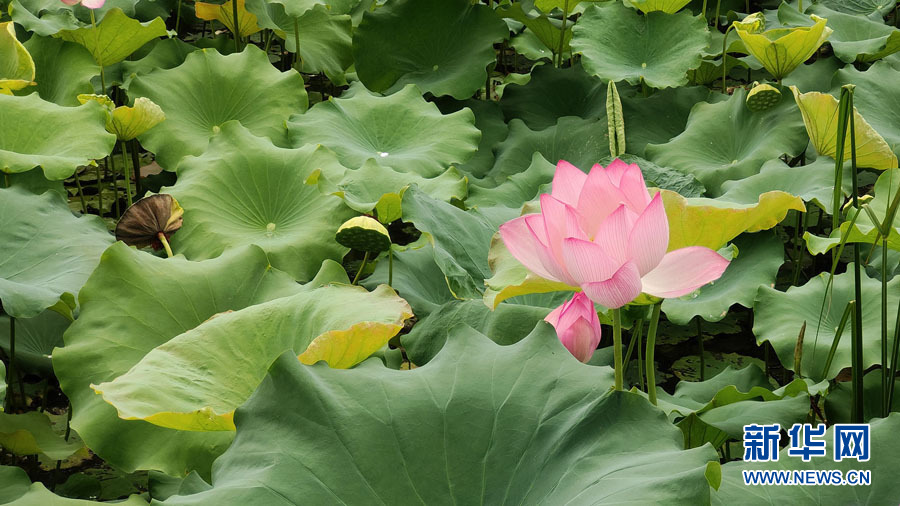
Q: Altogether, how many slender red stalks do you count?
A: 0